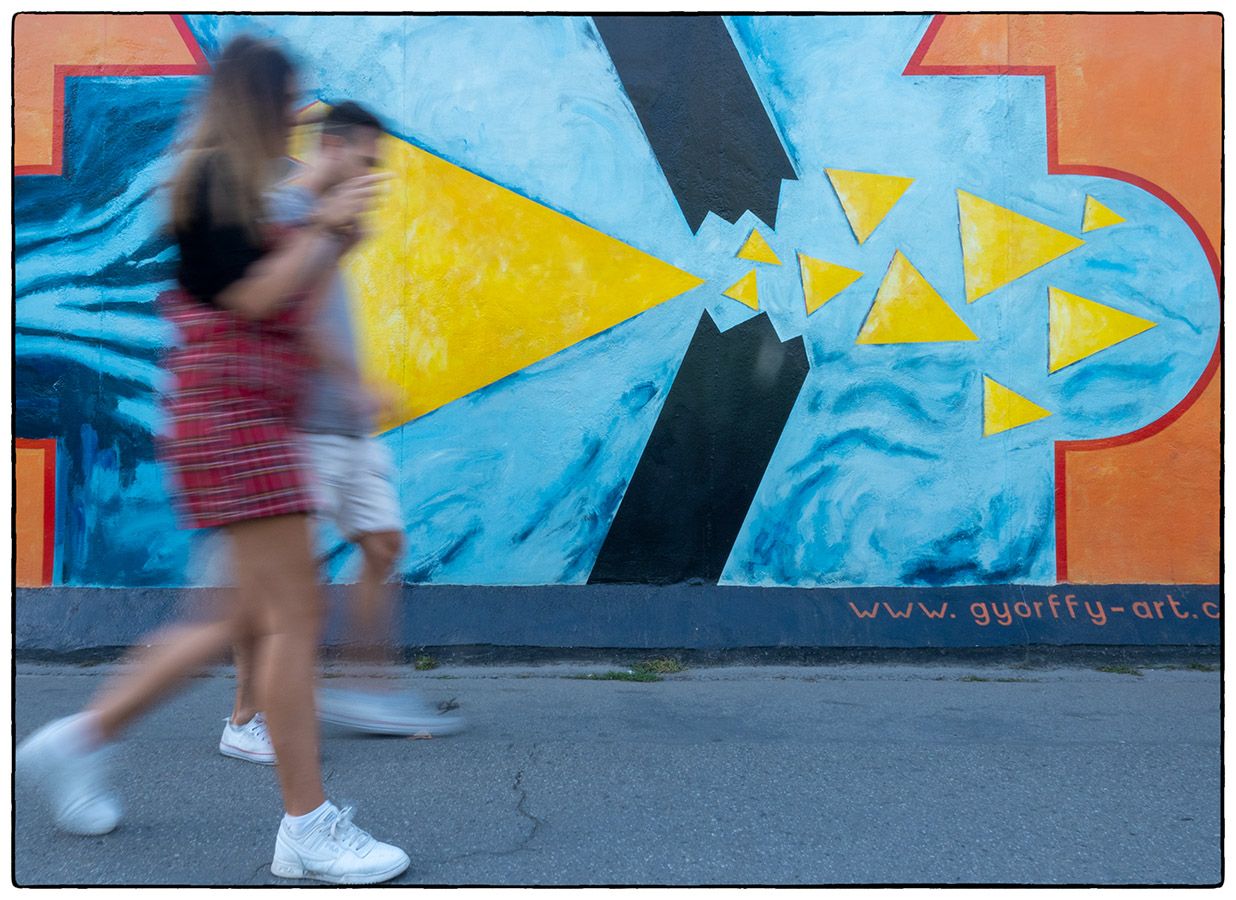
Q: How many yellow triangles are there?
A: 10